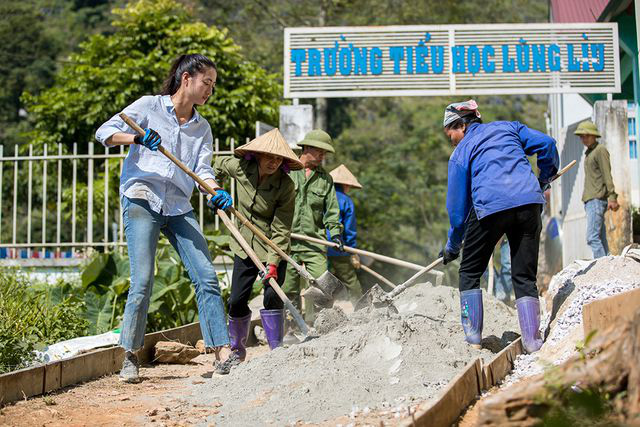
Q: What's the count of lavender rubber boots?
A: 4